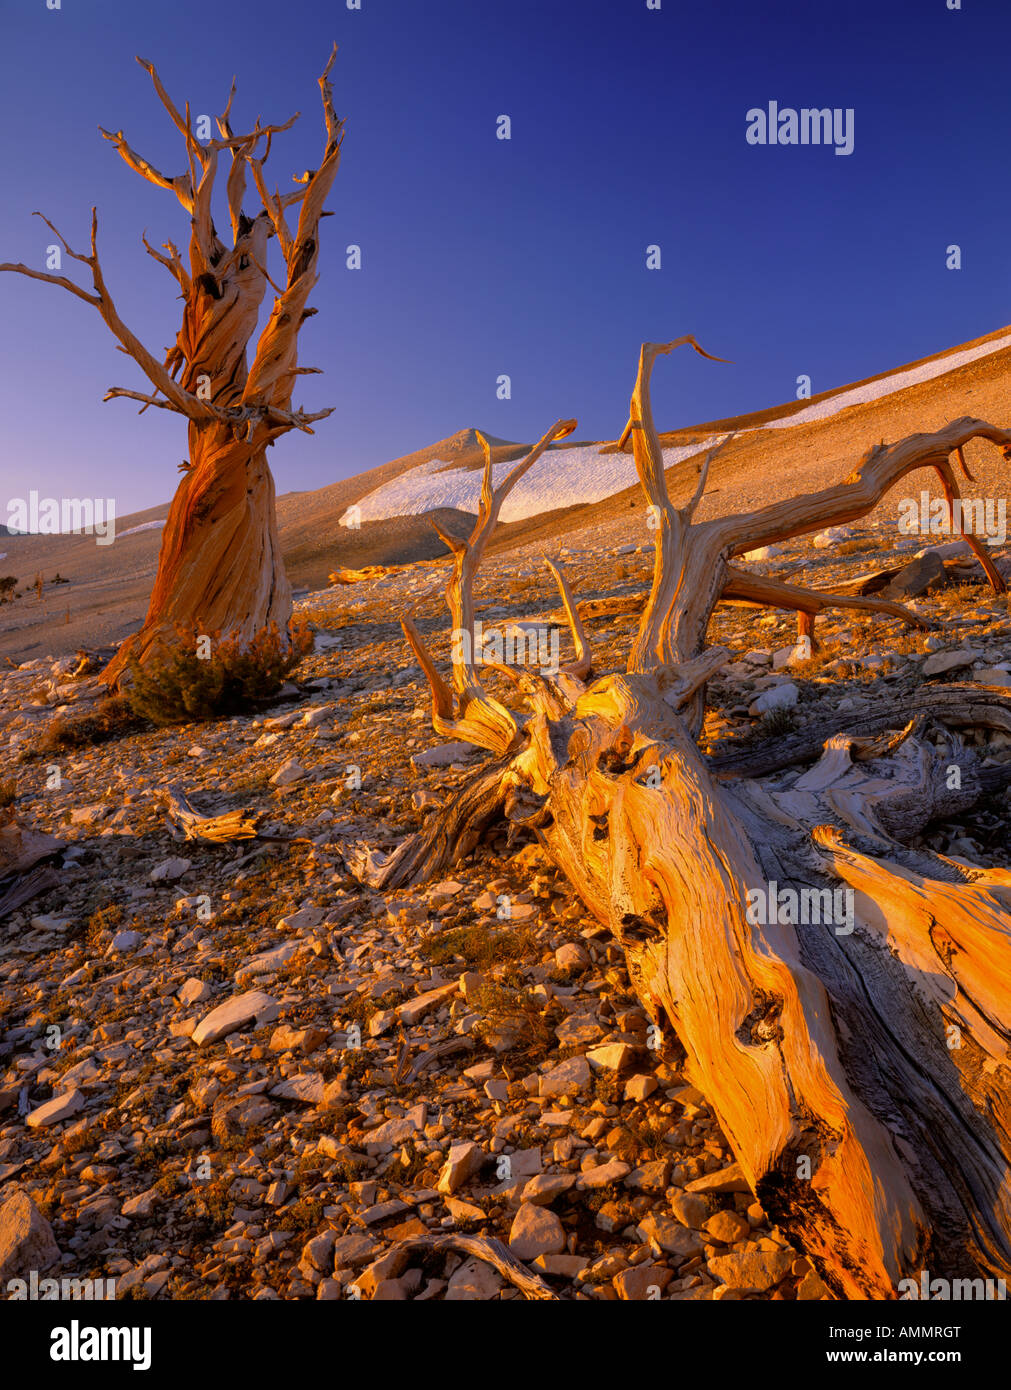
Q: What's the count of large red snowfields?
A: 0